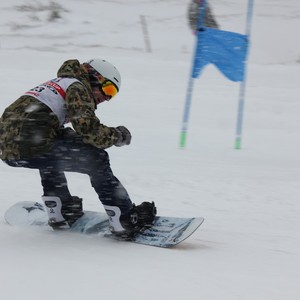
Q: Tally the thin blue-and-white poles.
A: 2